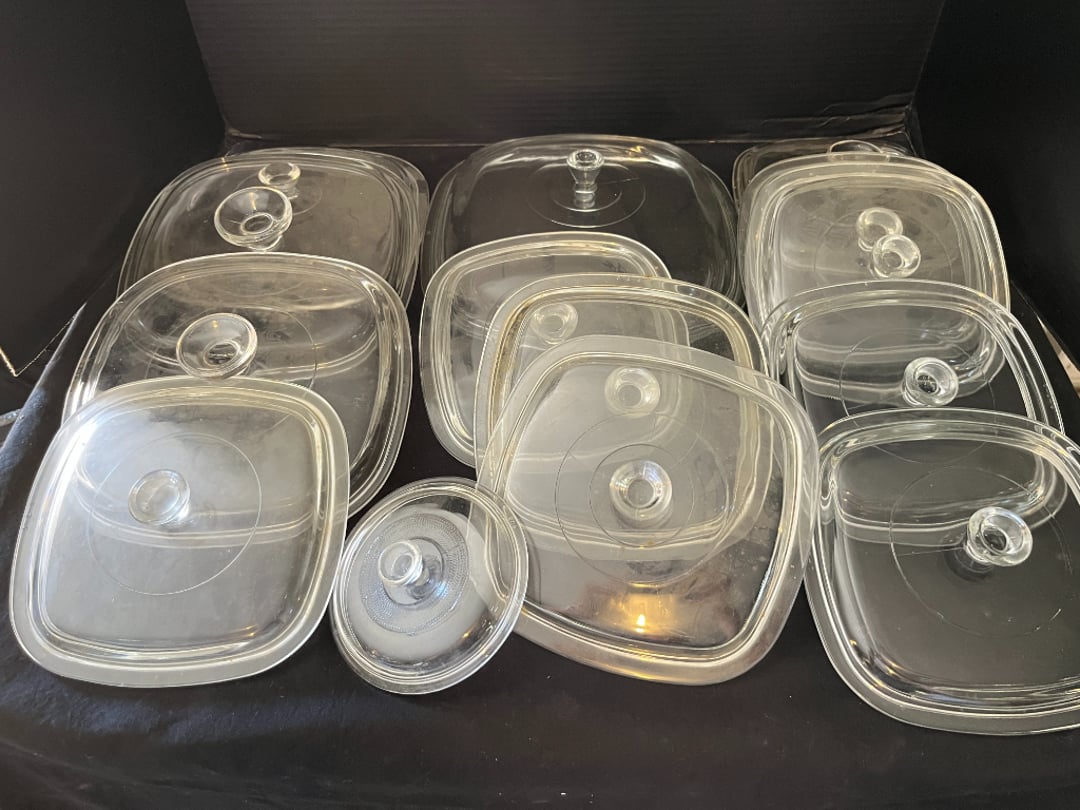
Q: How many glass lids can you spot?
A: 14